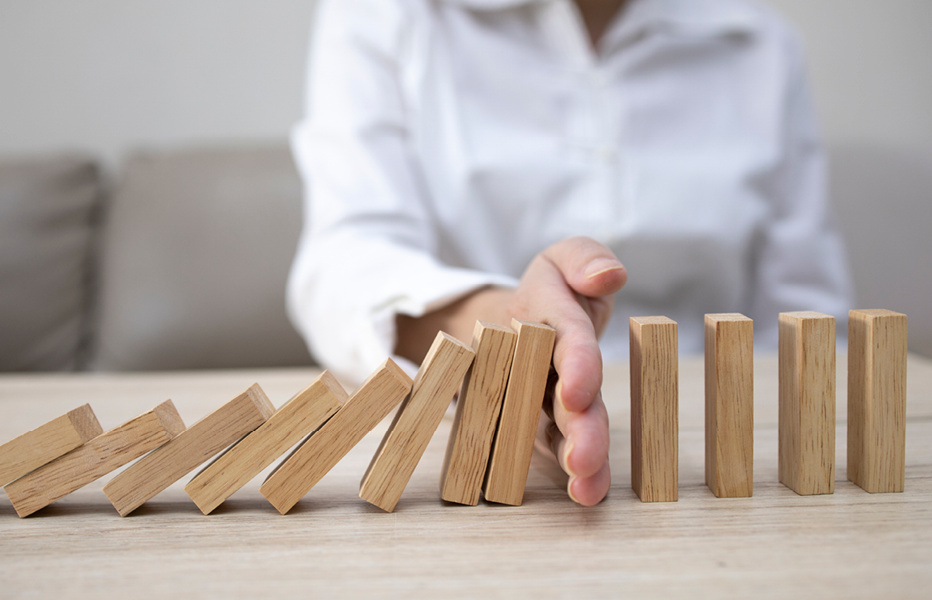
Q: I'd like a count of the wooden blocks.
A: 12